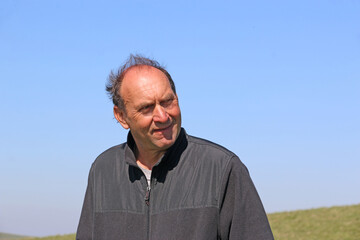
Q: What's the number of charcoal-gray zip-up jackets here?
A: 1